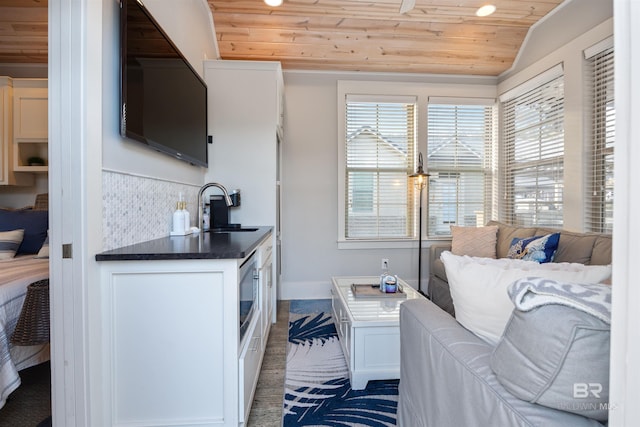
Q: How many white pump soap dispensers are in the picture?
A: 2